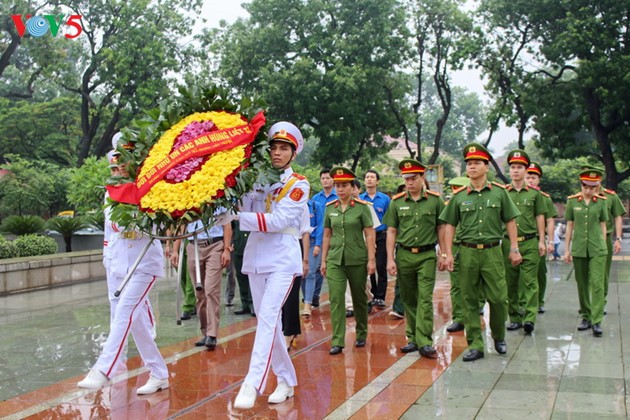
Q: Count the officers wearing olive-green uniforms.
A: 8